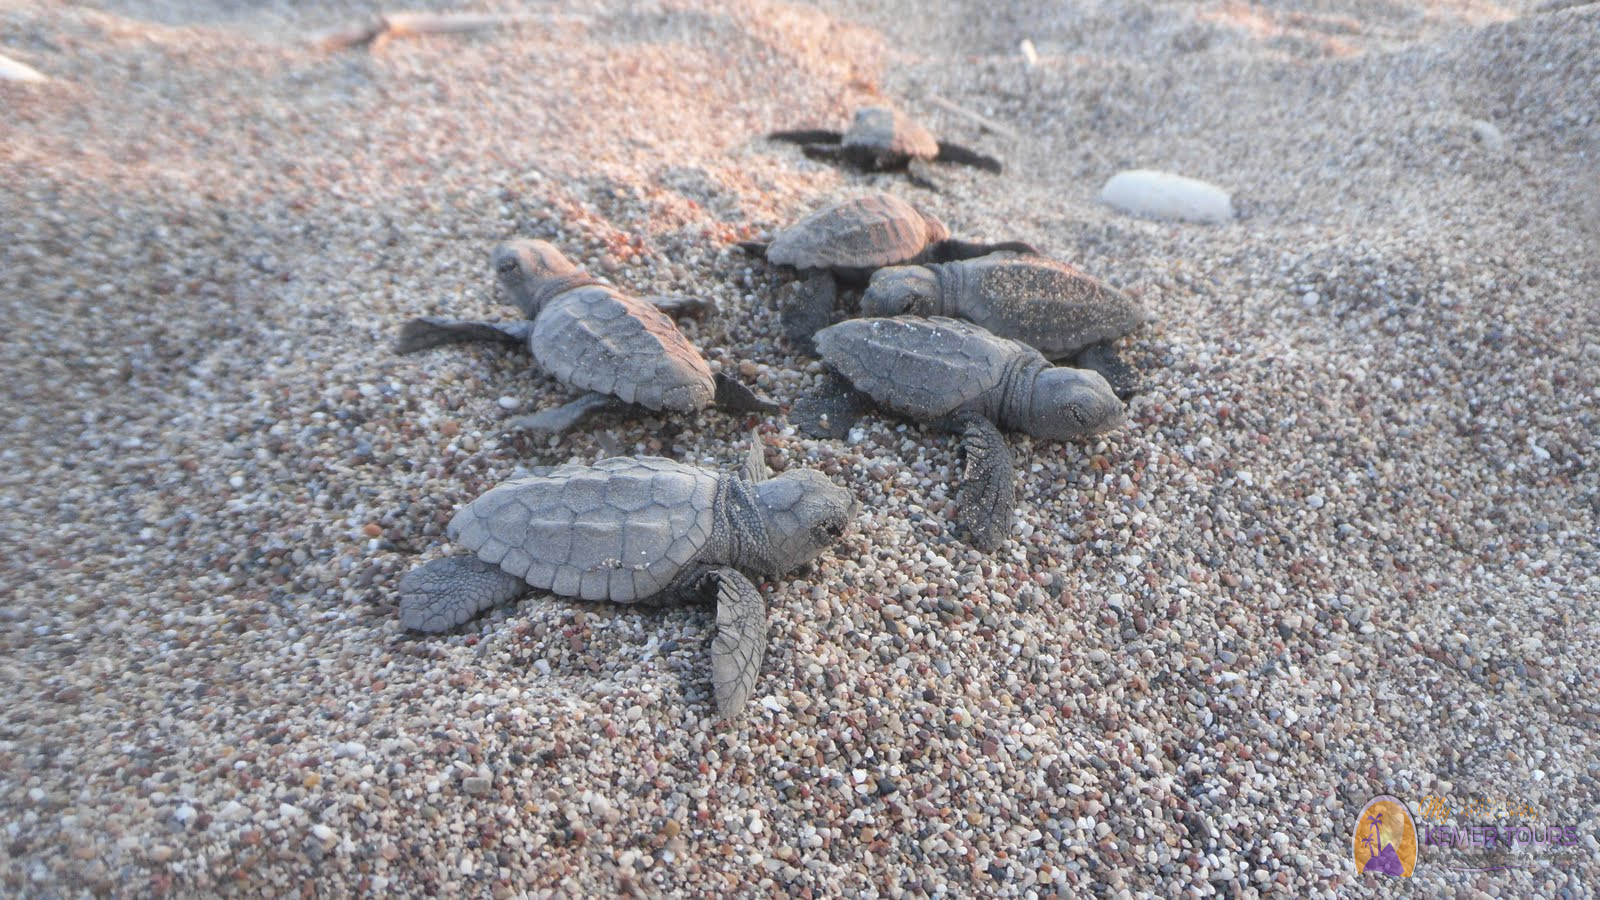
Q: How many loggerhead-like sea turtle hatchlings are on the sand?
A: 6